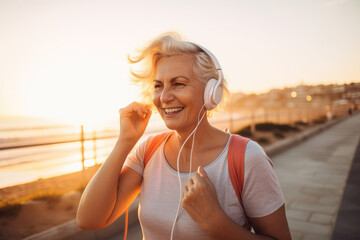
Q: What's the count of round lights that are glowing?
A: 2